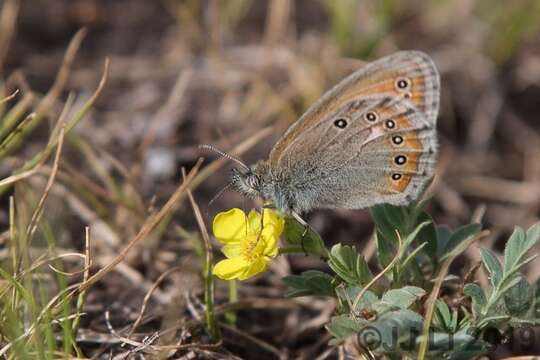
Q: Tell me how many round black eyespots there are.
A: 7